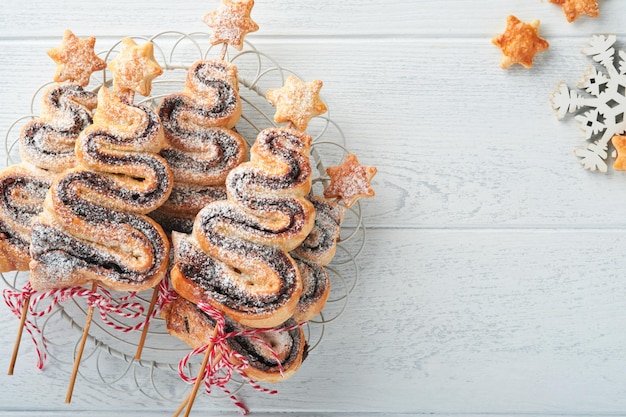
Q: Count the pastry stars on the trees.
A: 5